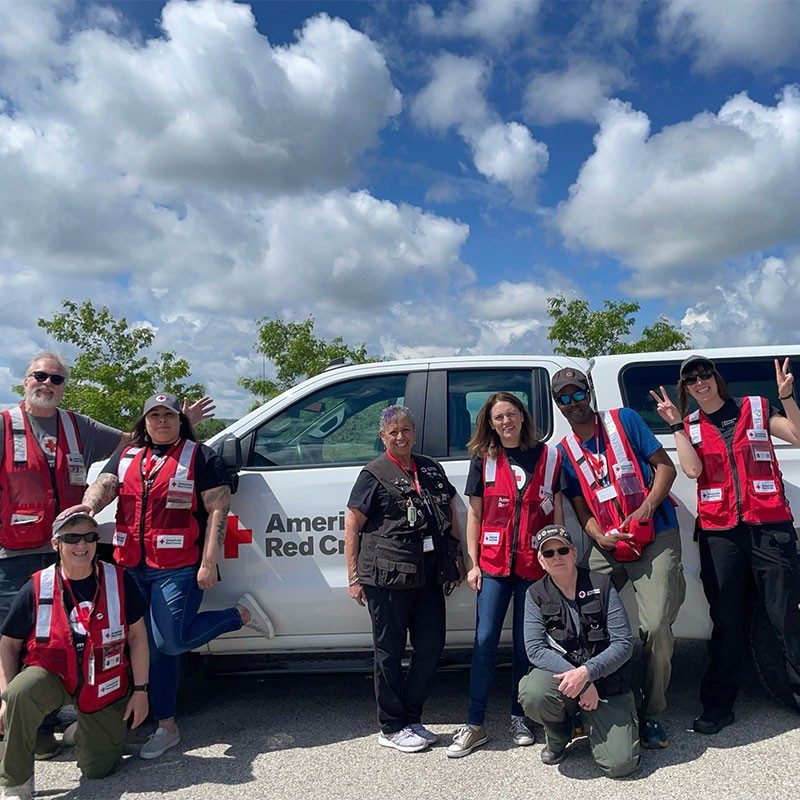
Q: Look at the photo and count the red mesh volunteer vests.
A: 6